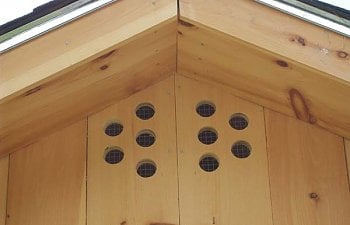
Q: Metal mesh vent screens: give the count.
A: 10